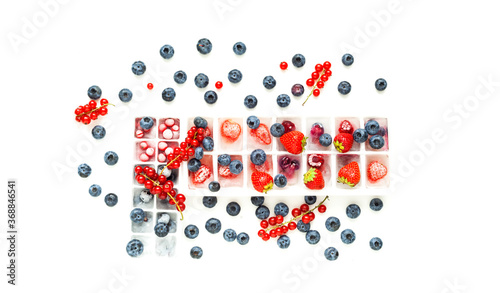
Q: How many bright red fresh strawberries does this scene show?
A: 5